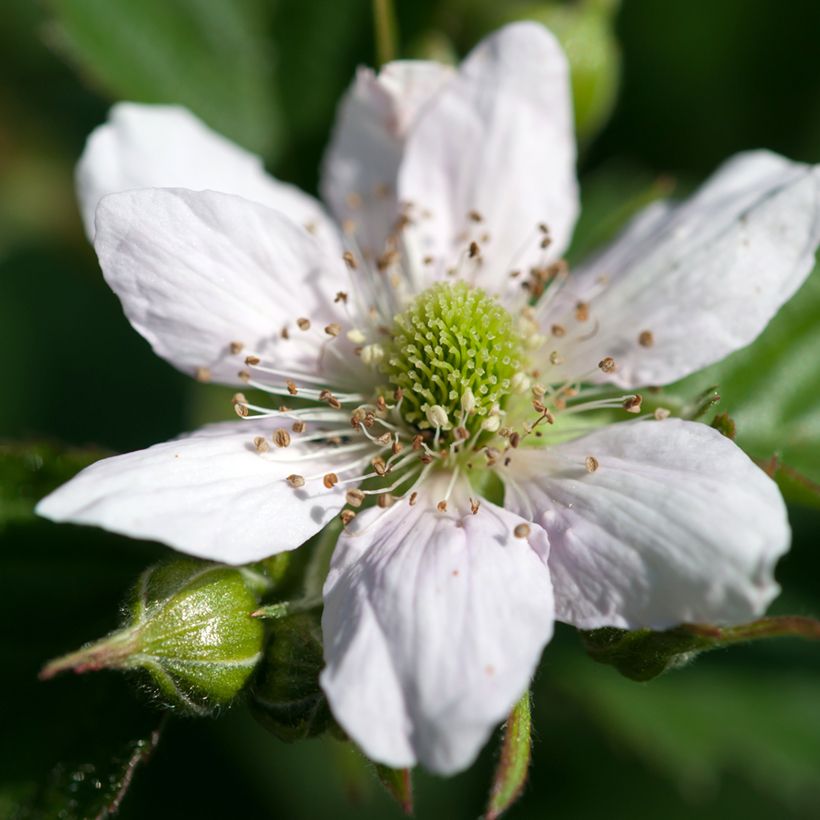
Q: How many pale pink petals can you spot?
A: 8